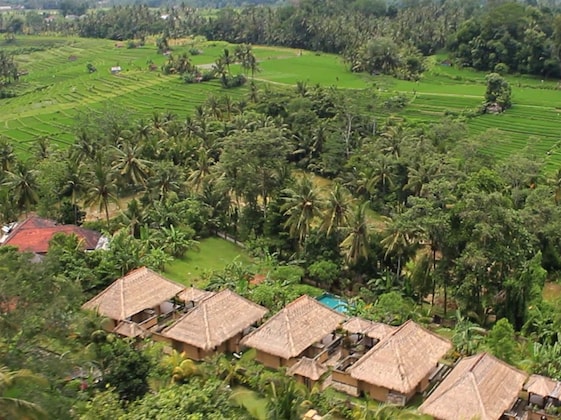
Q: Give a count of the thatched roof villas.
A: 5